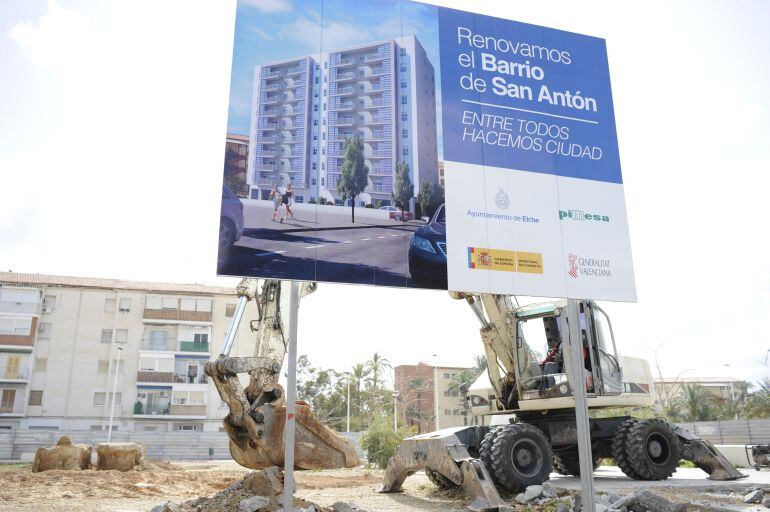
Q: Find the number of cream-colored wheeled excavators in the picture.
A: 1